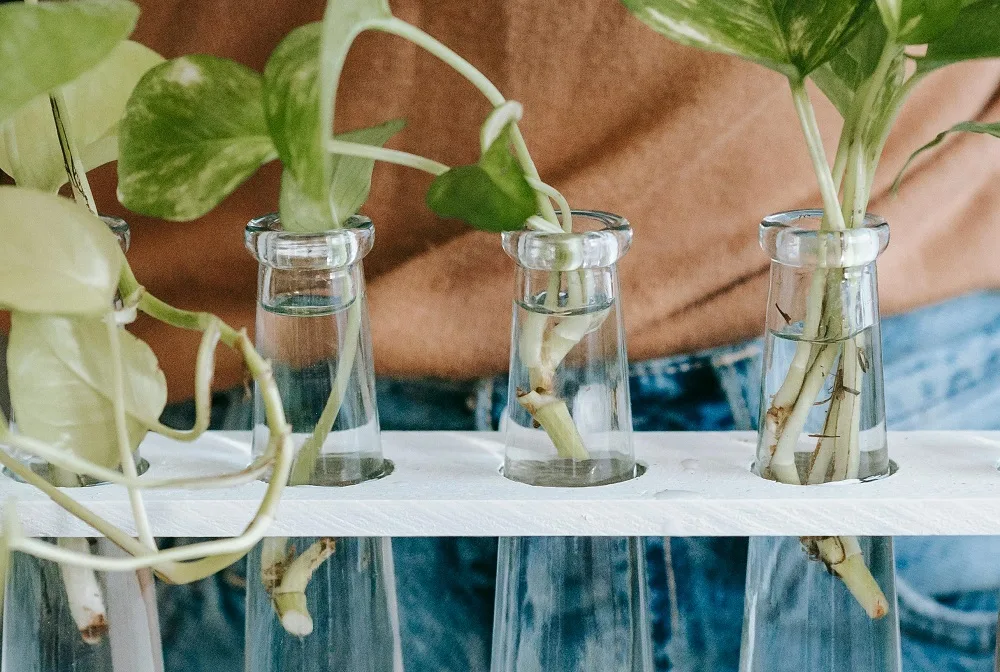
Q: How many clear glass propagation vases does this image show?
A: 4